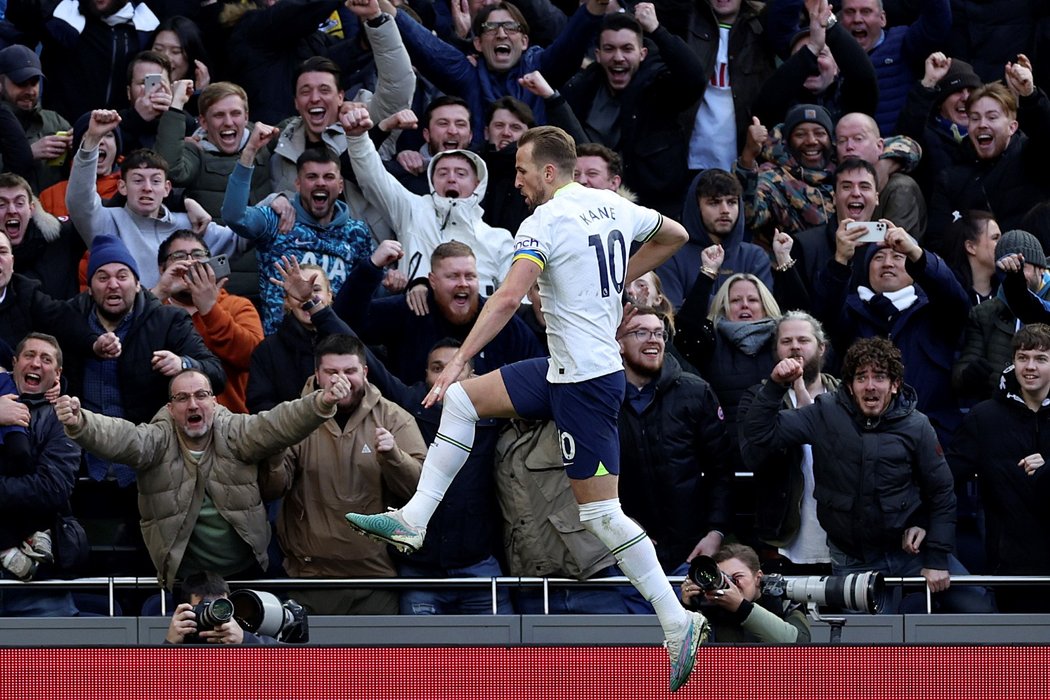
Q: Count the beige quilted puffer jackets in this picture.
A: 1